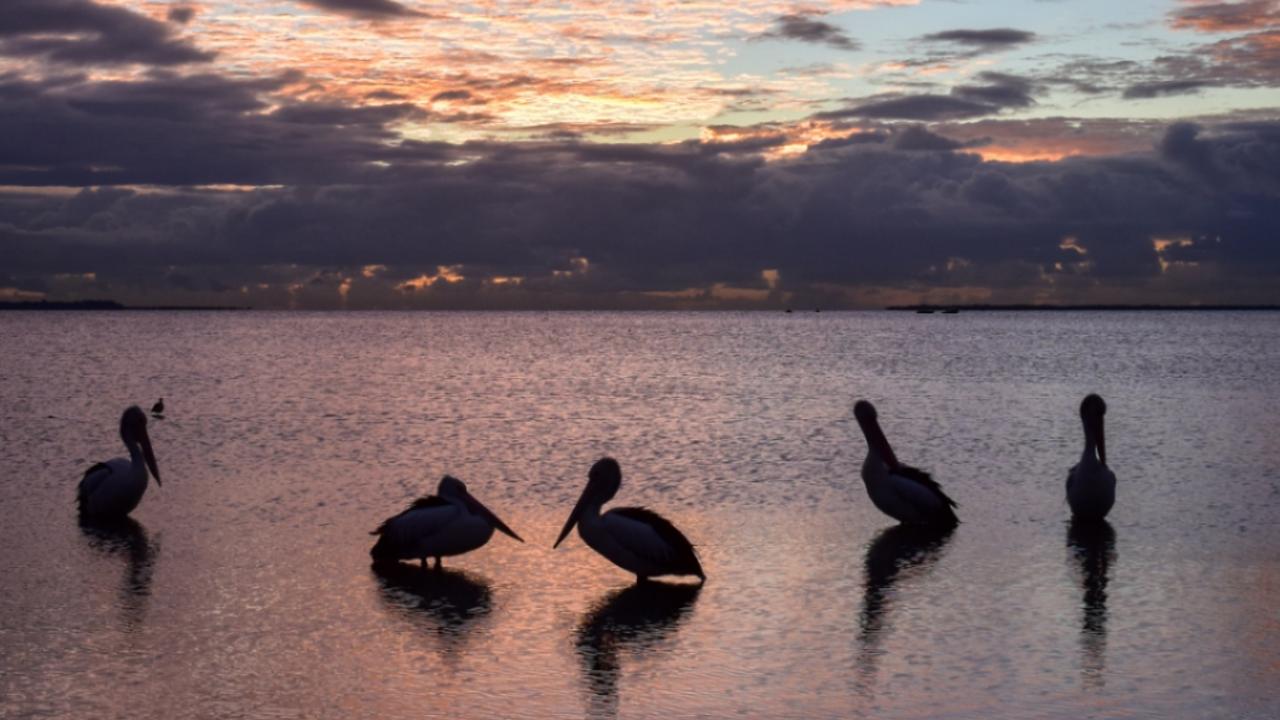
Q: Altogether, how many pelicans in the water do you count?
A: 5